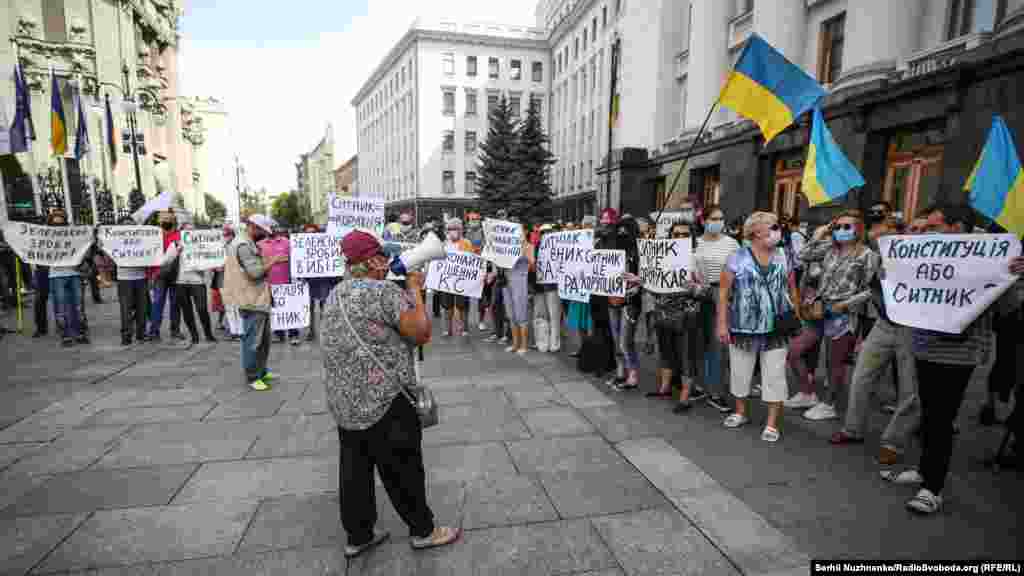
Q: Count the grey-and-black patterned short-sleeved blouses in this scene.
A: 1